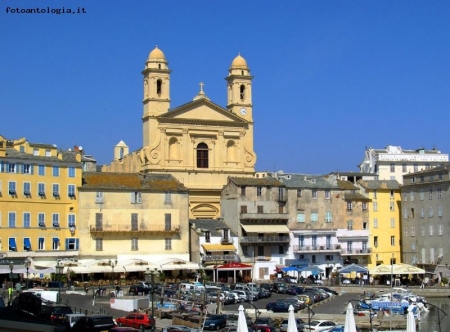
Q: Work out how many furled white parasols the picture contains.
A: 4